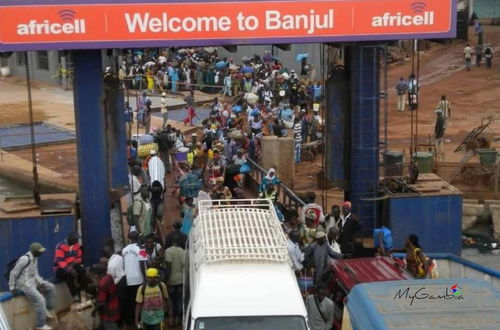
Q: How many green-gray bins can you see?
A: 3